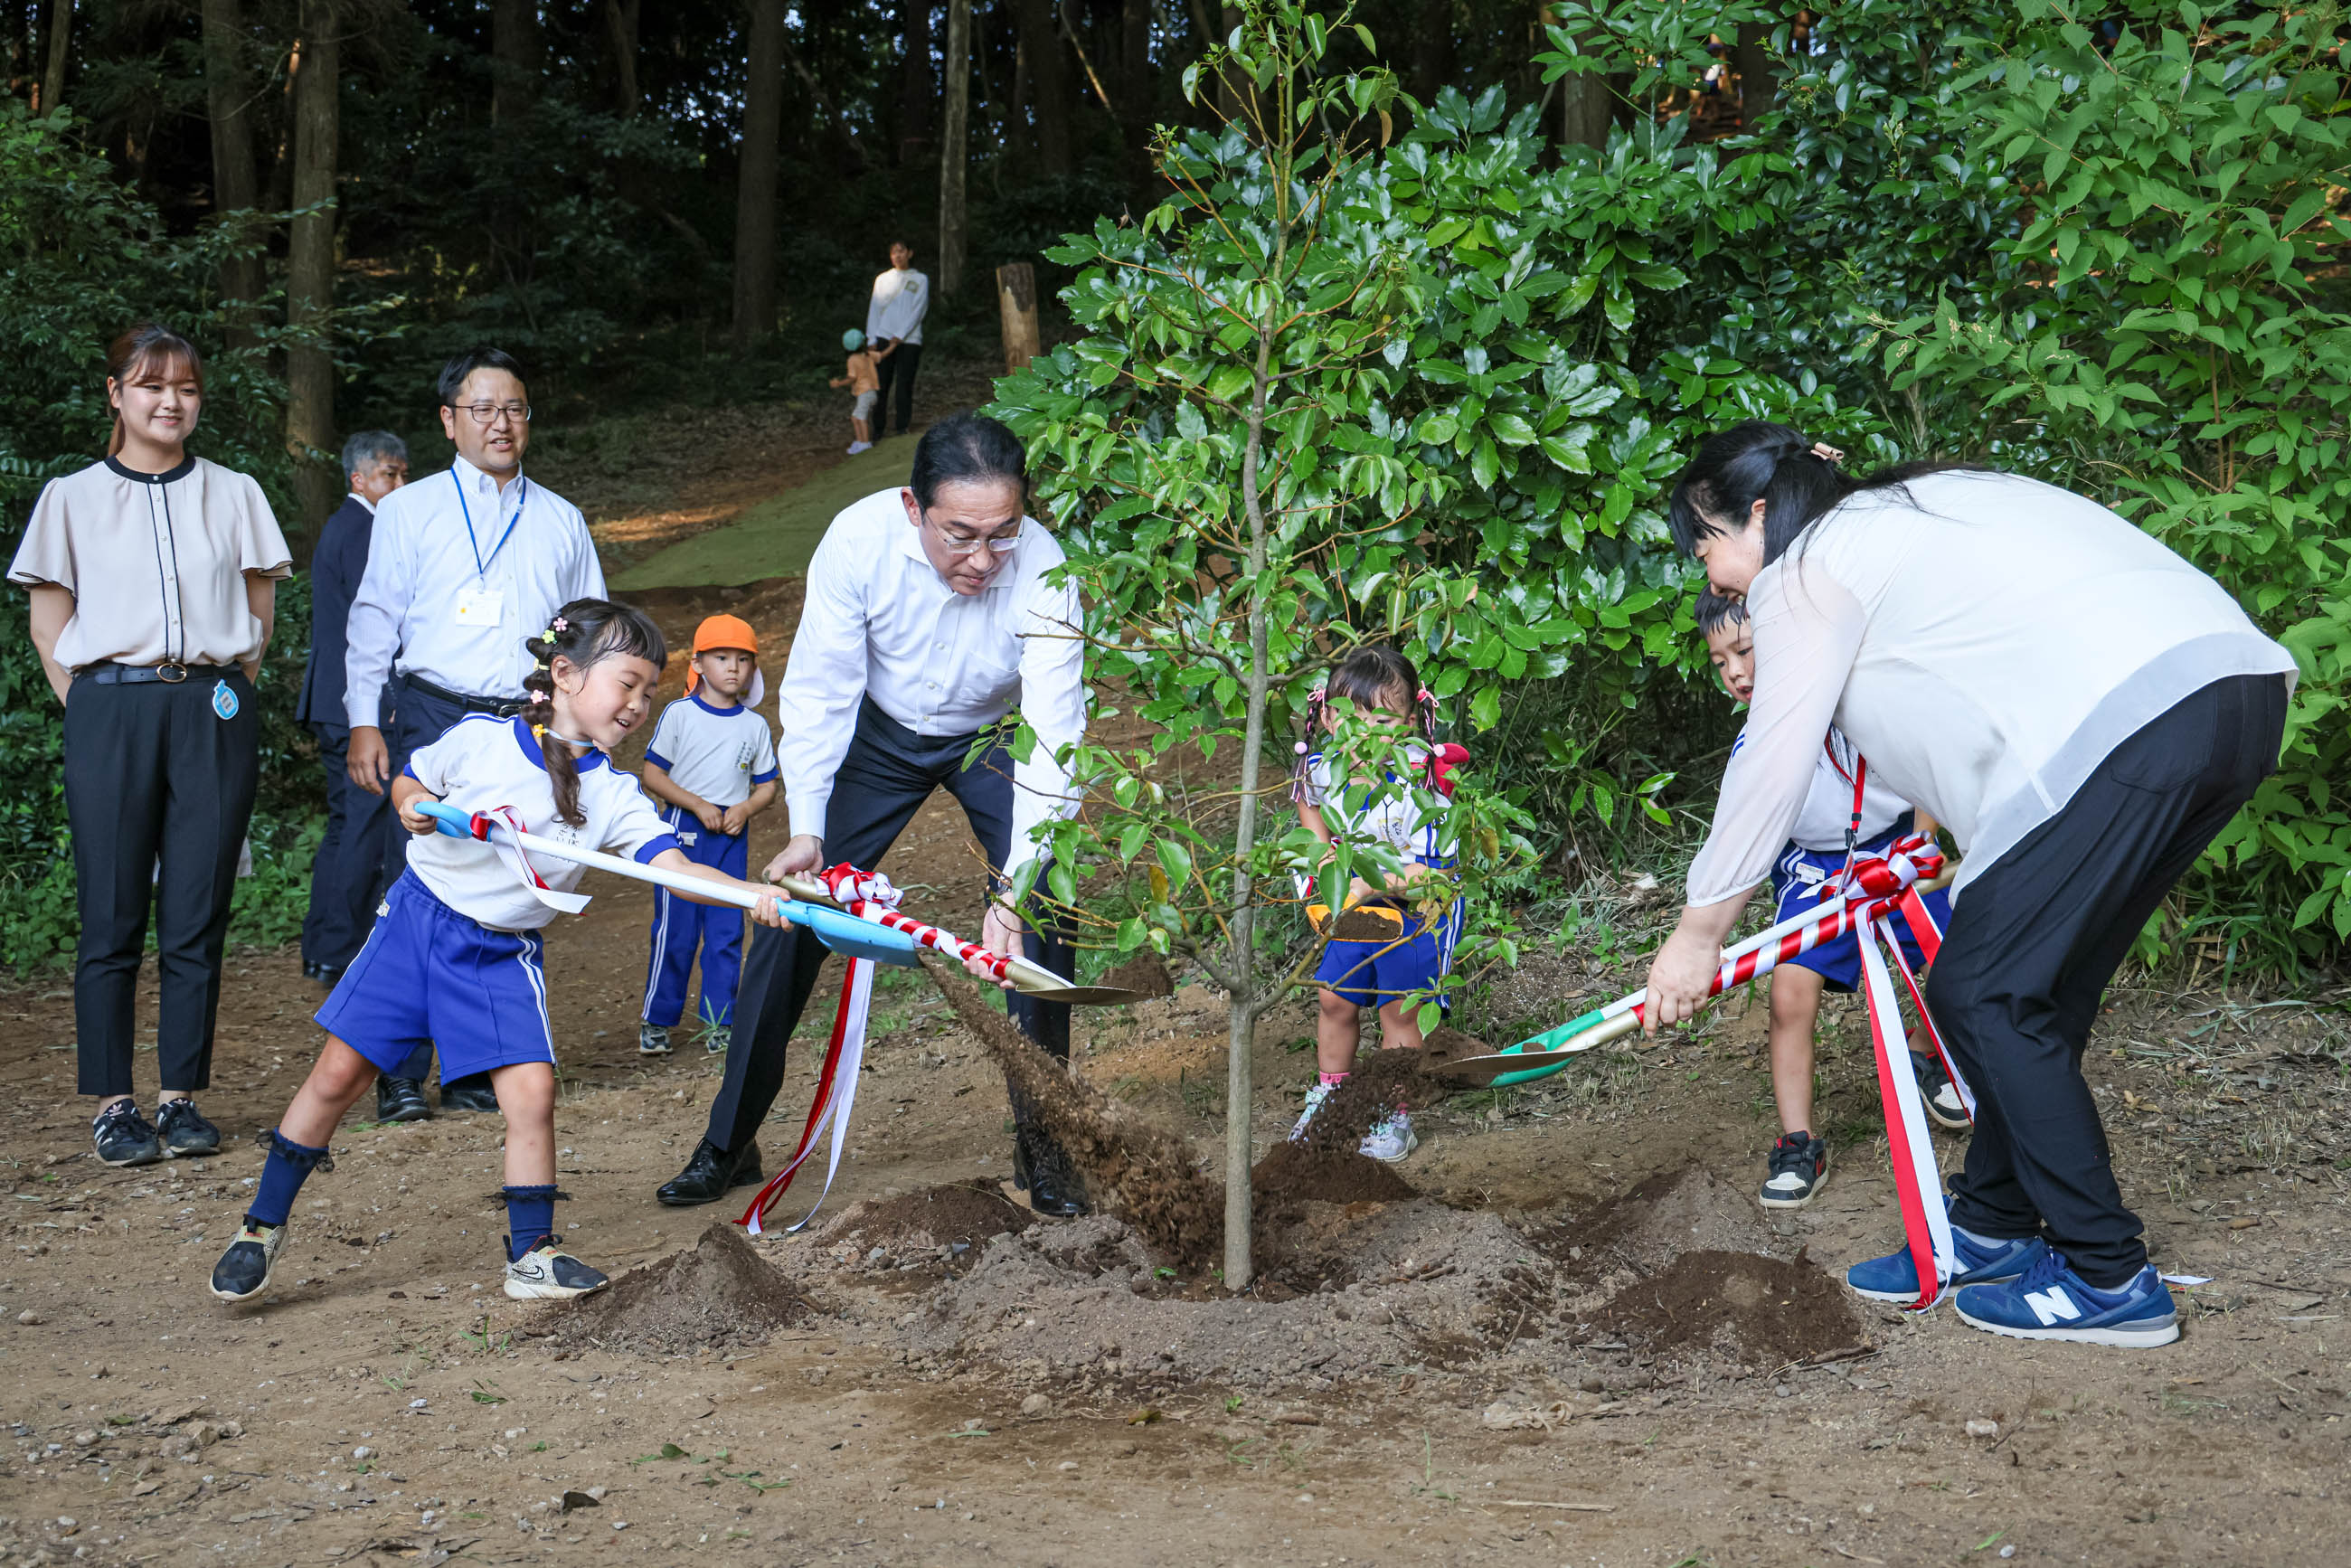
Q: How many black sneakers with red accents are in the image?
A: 2